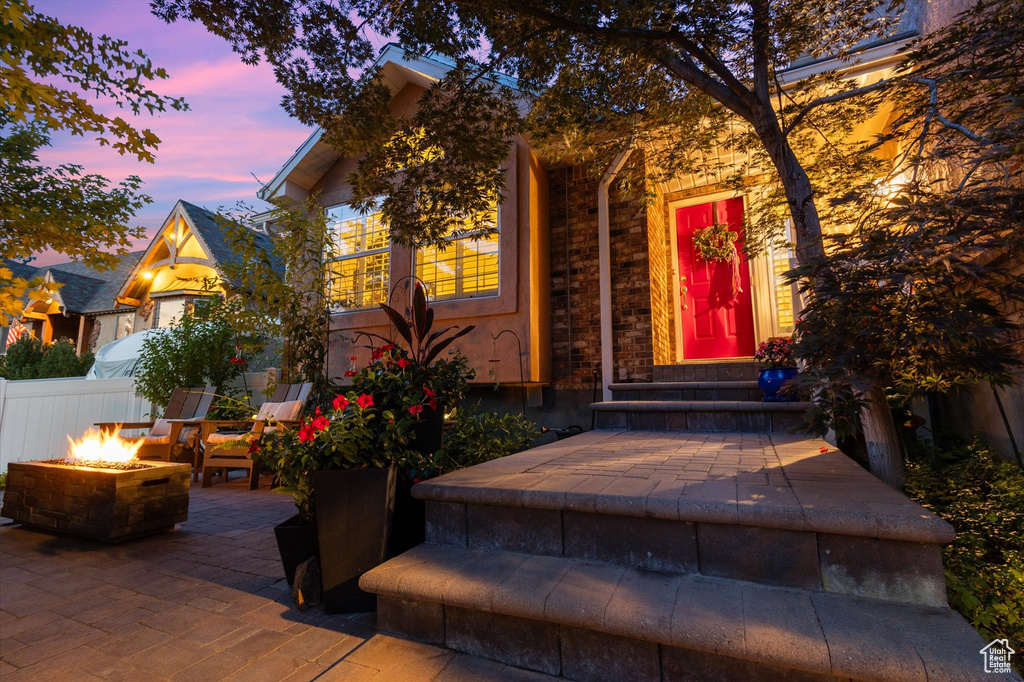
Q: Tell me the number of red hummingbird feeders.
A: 2